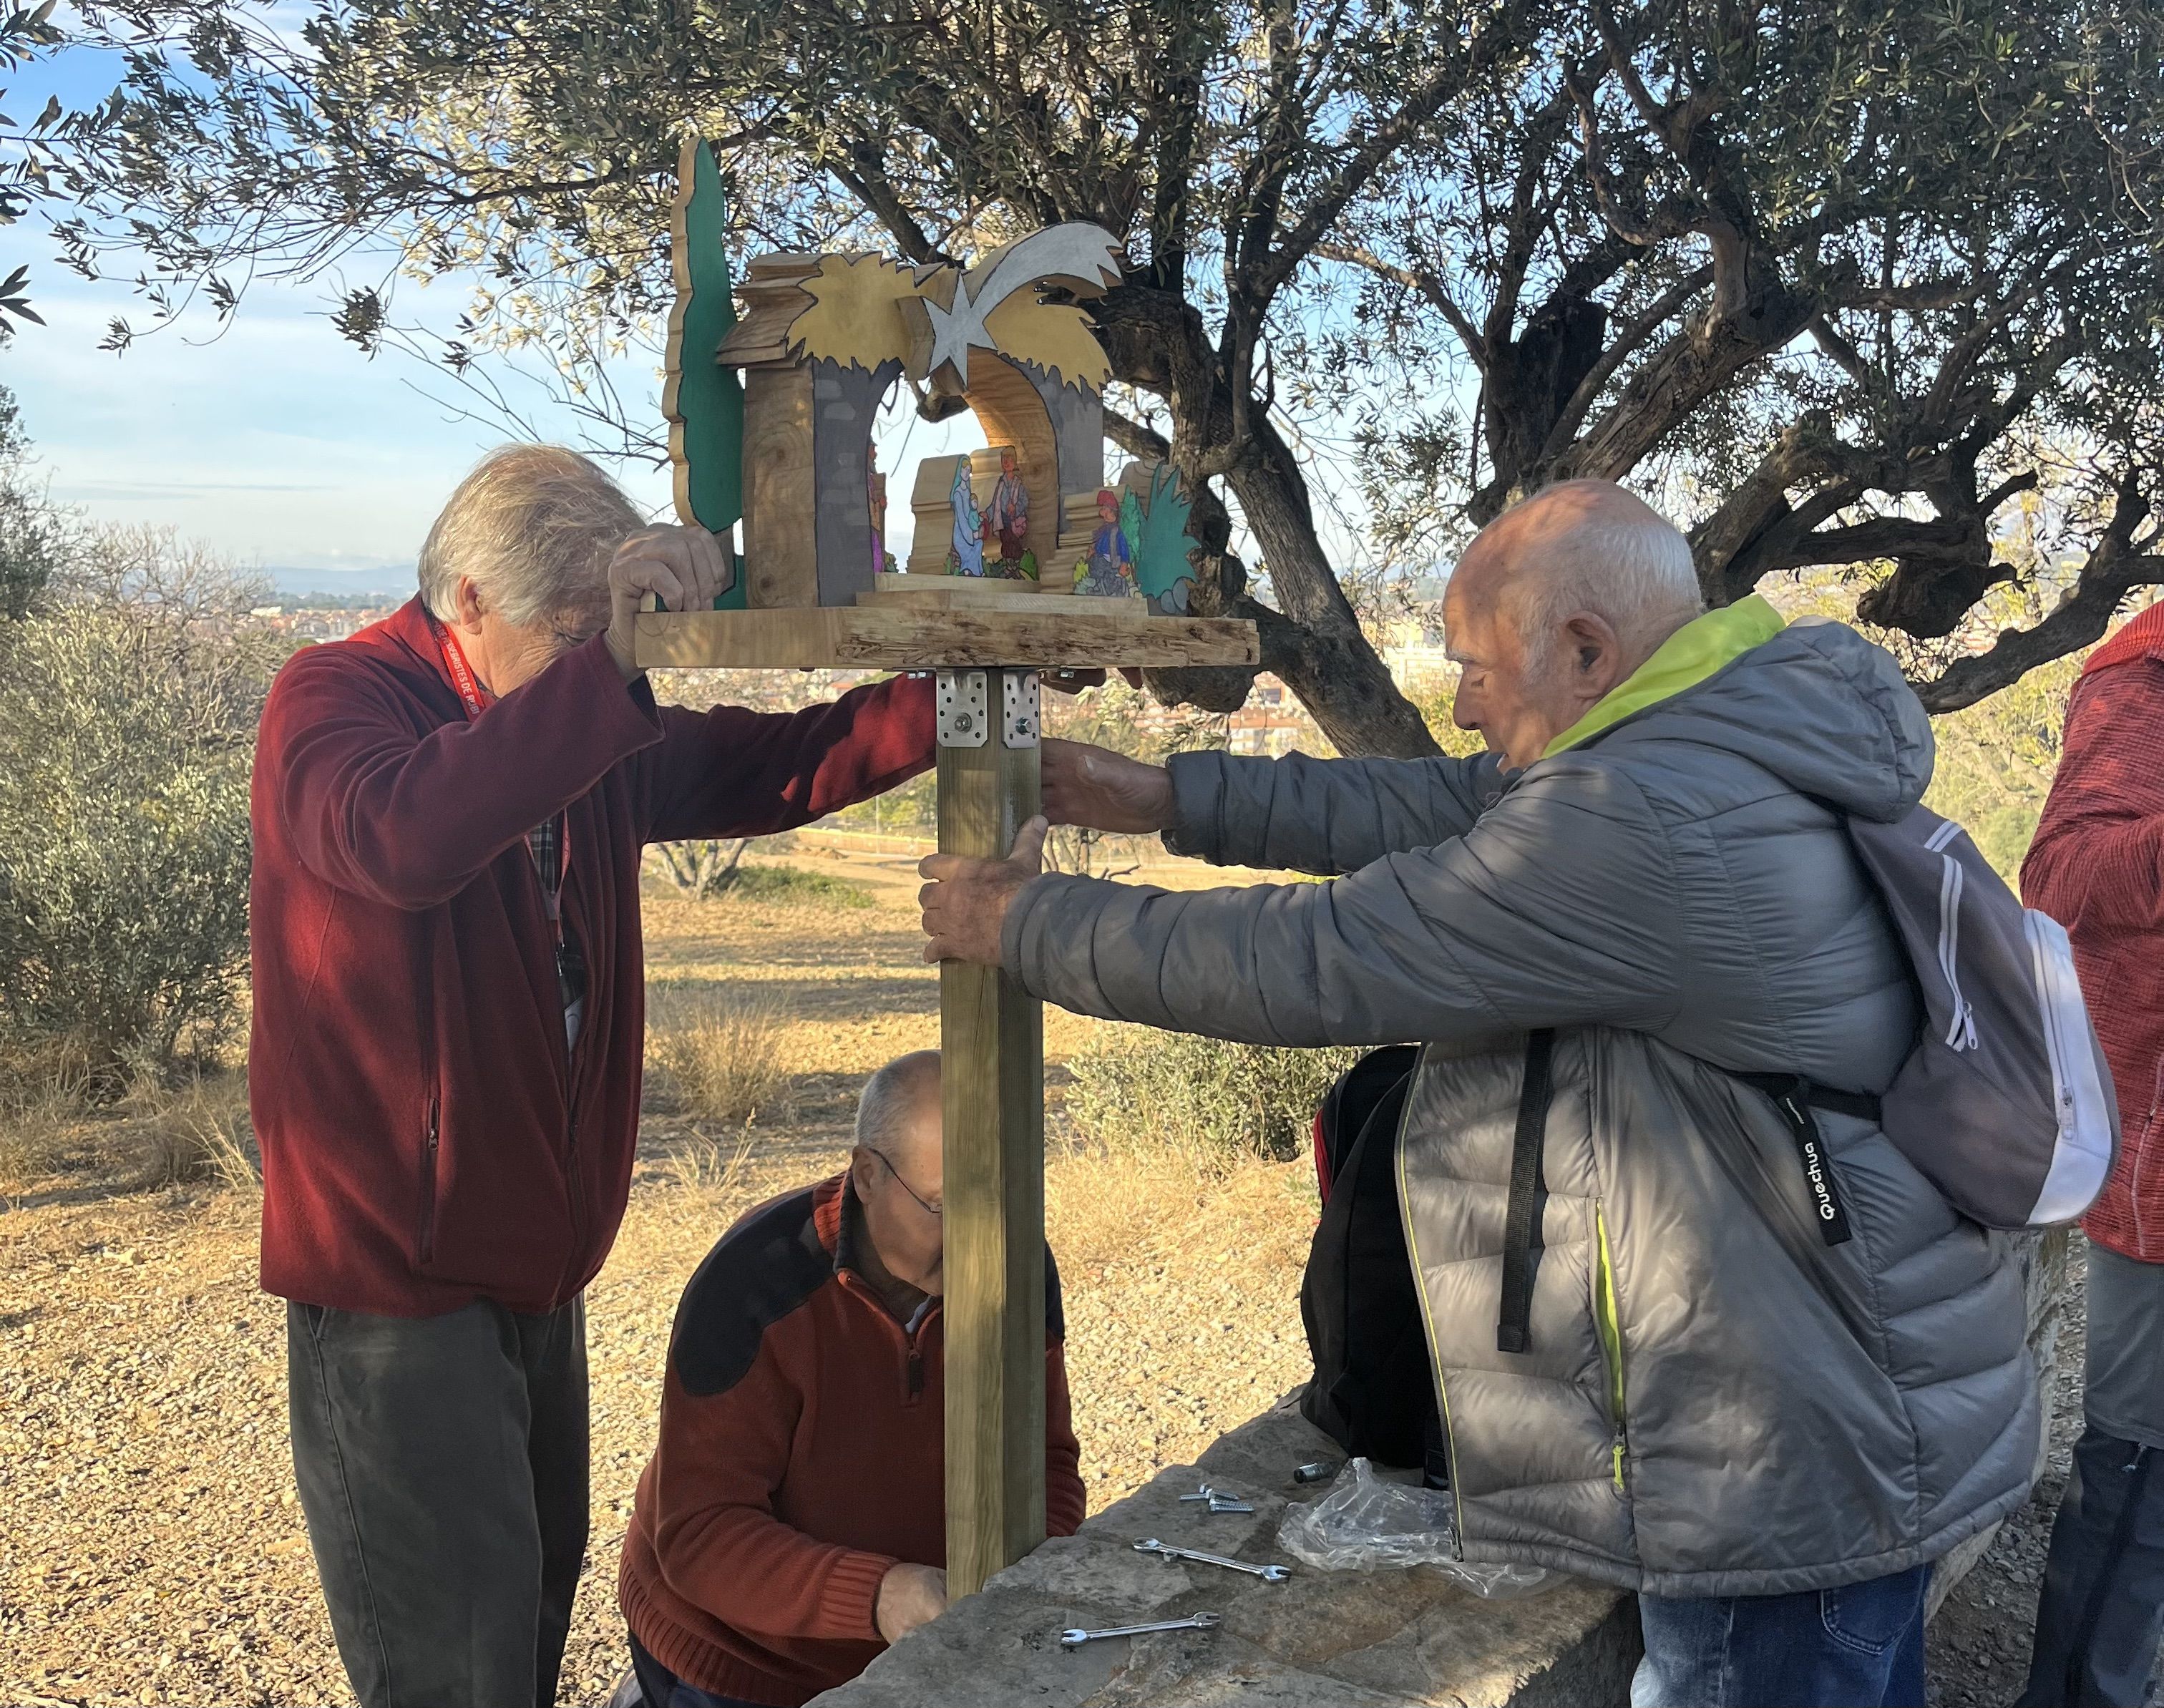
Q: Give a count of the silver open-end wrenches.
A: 2